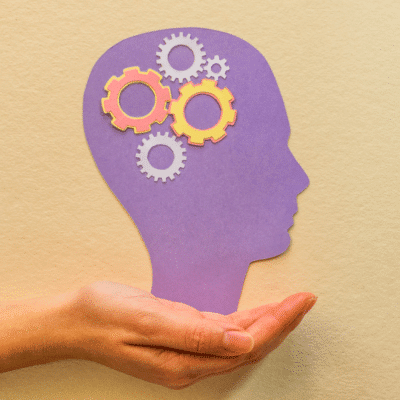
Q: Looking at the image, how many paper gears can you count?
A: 5